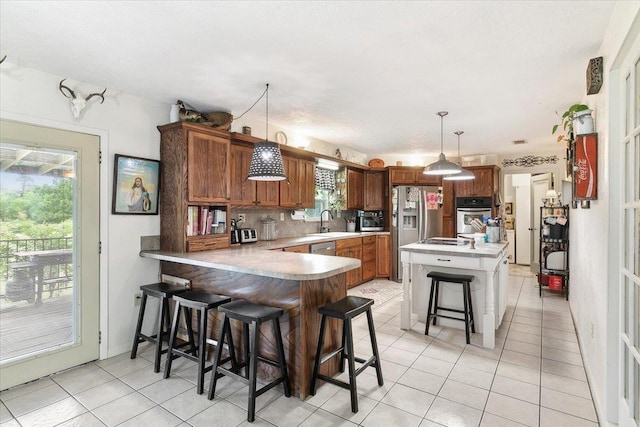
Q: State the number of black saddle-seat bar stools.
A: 5